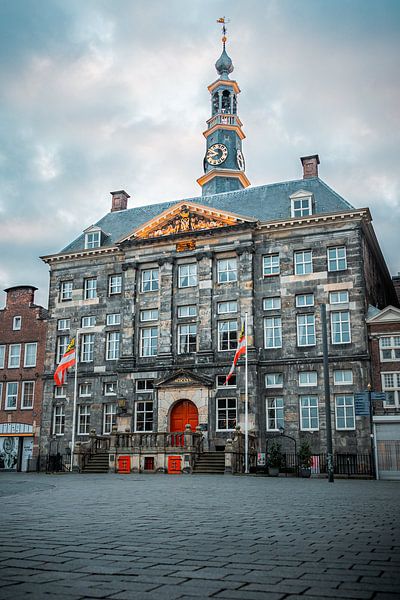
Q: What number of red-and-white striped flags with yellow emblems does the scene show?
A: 2